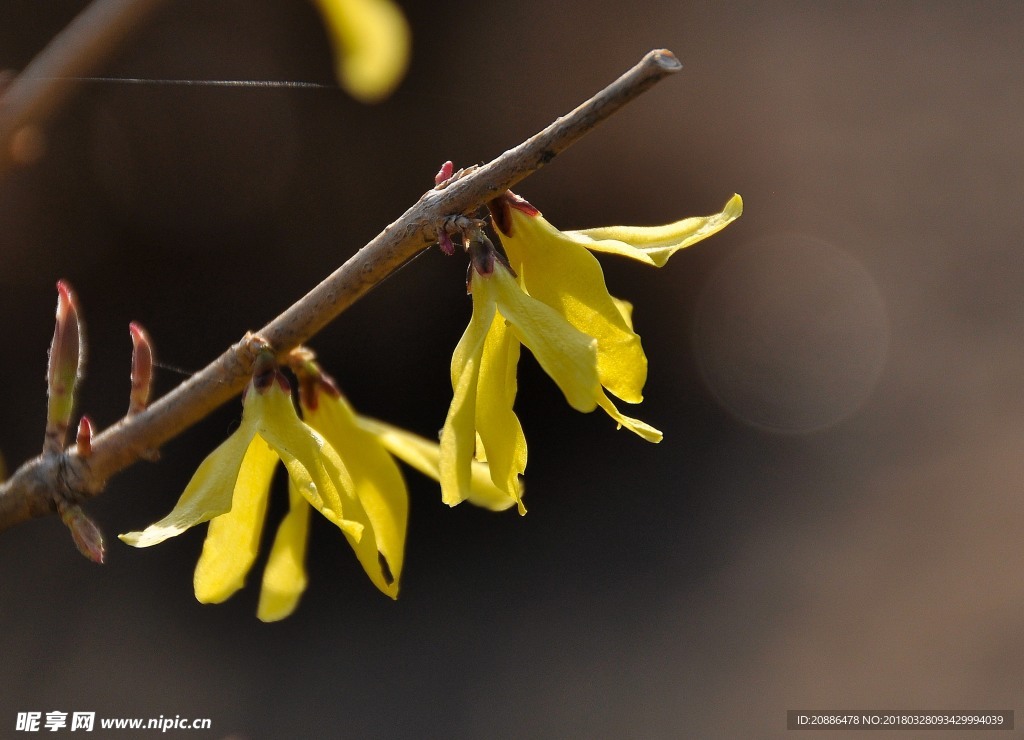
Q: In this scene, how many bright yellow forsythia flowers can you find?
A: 4